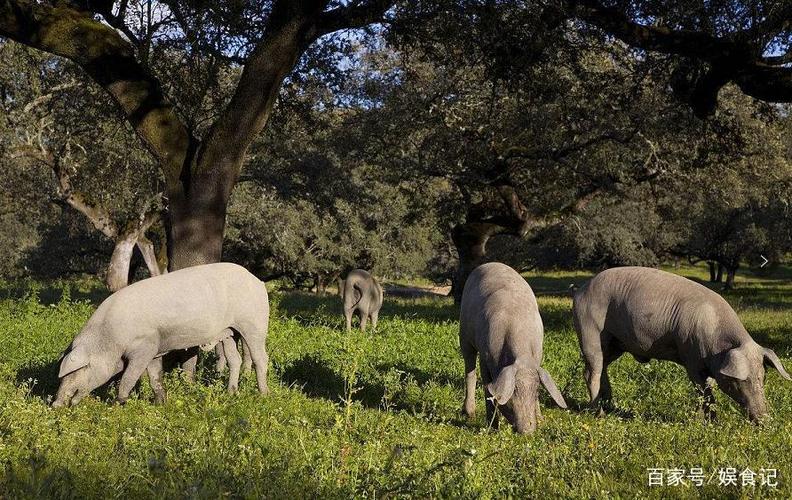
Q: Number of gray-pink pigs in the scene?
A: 4